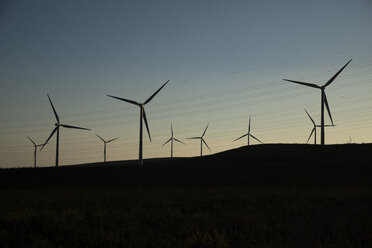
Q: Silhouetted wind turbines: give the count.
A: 9